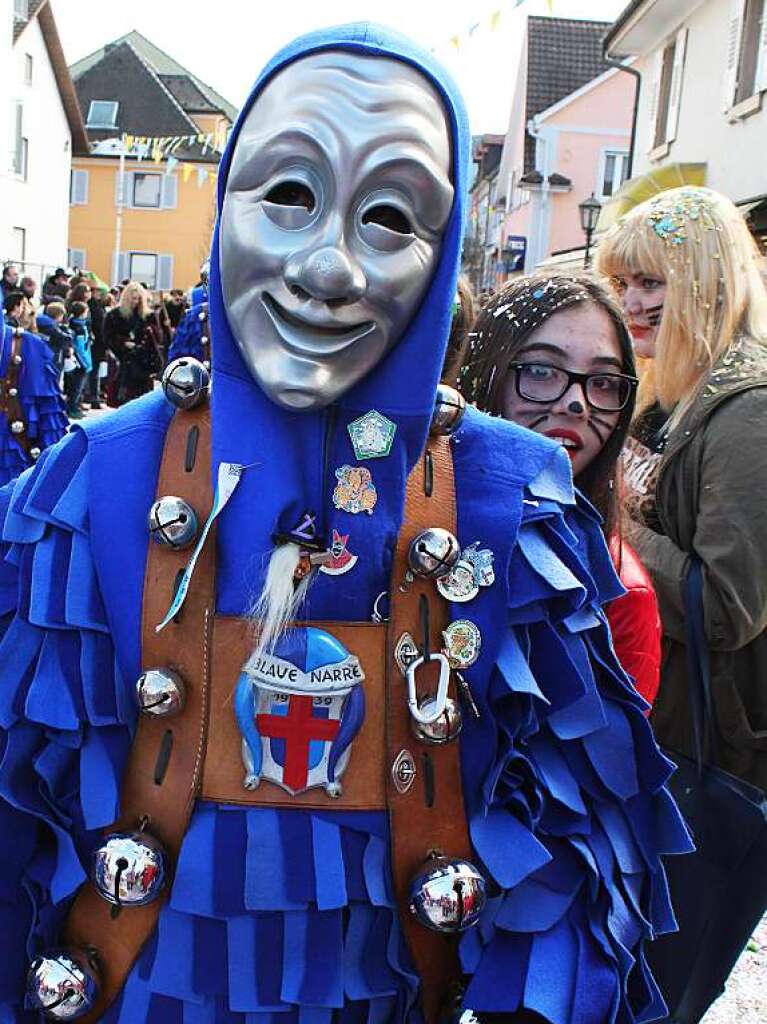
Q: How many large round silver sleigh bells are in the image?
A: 9